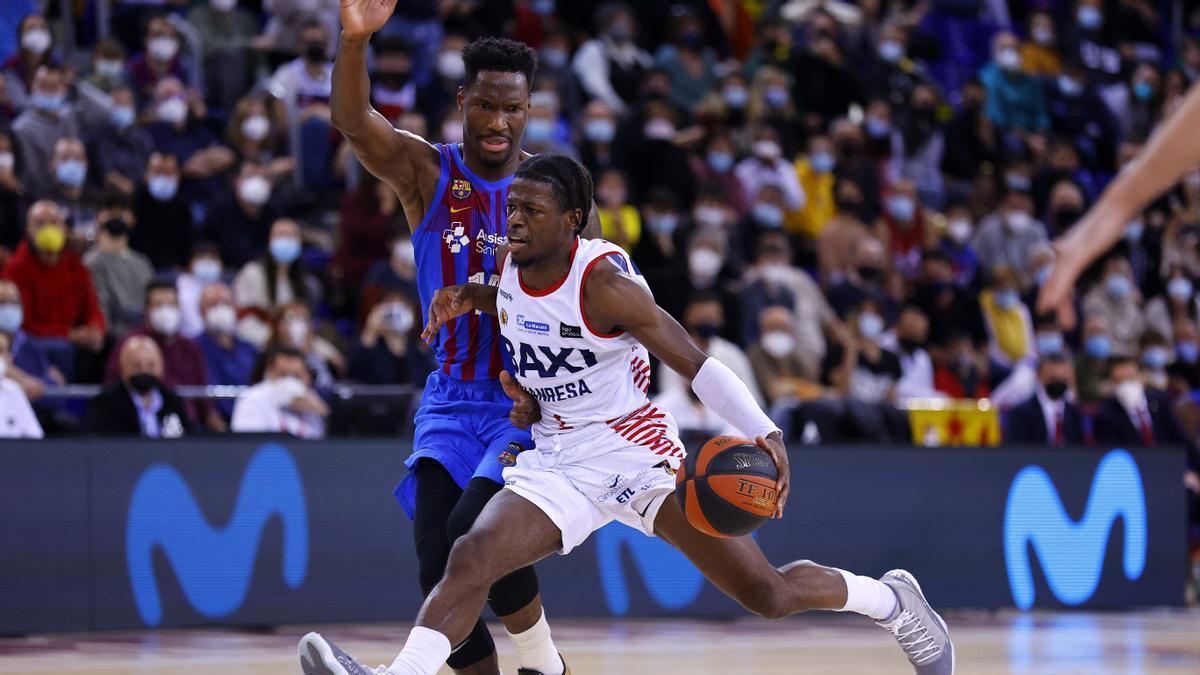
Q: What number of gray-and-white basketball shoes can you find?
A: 2